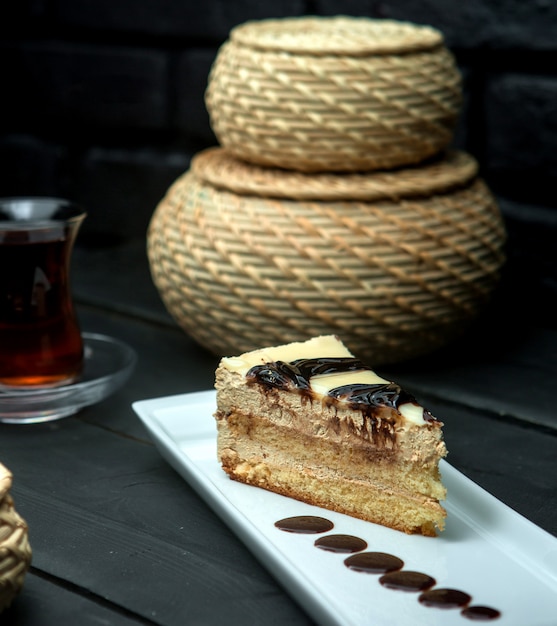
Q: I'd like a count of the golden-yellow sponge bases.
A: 2